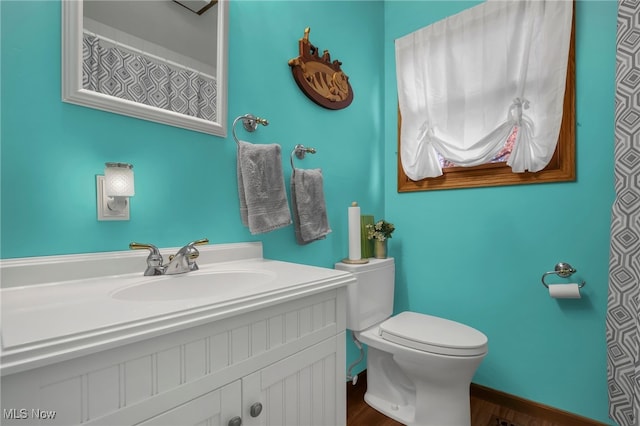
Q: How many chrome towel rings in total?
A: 2